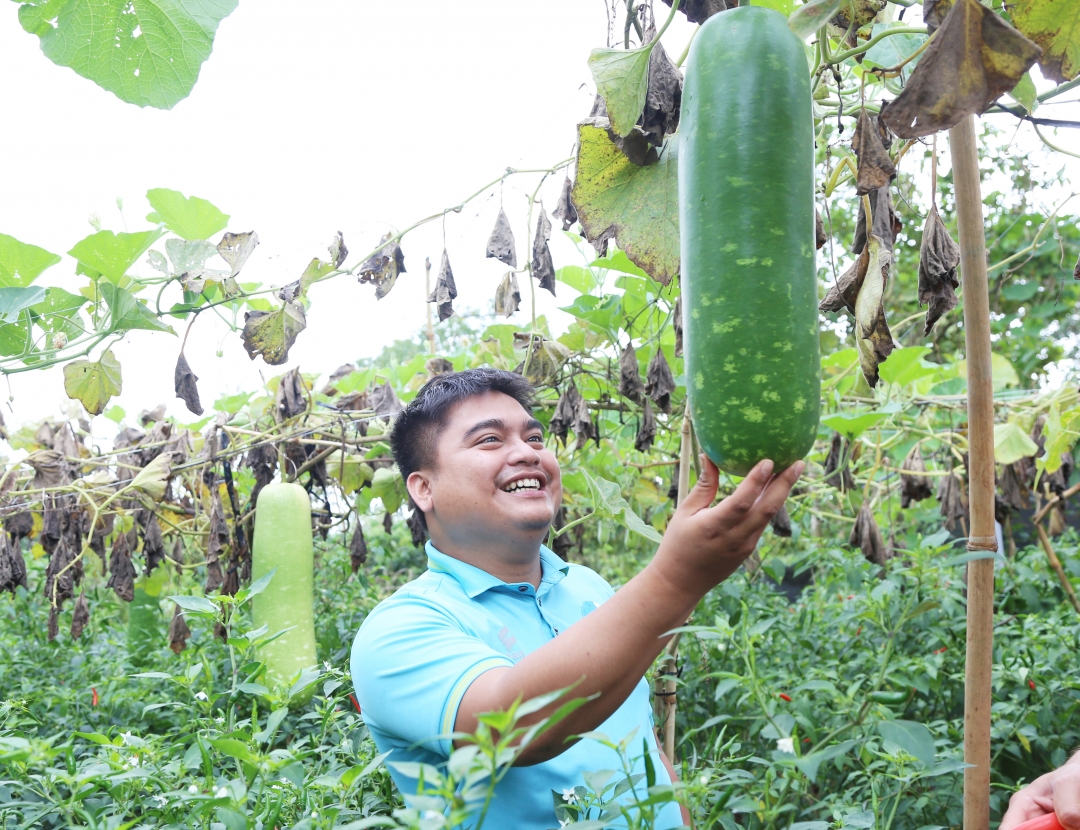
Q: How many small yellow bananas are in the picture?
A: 0